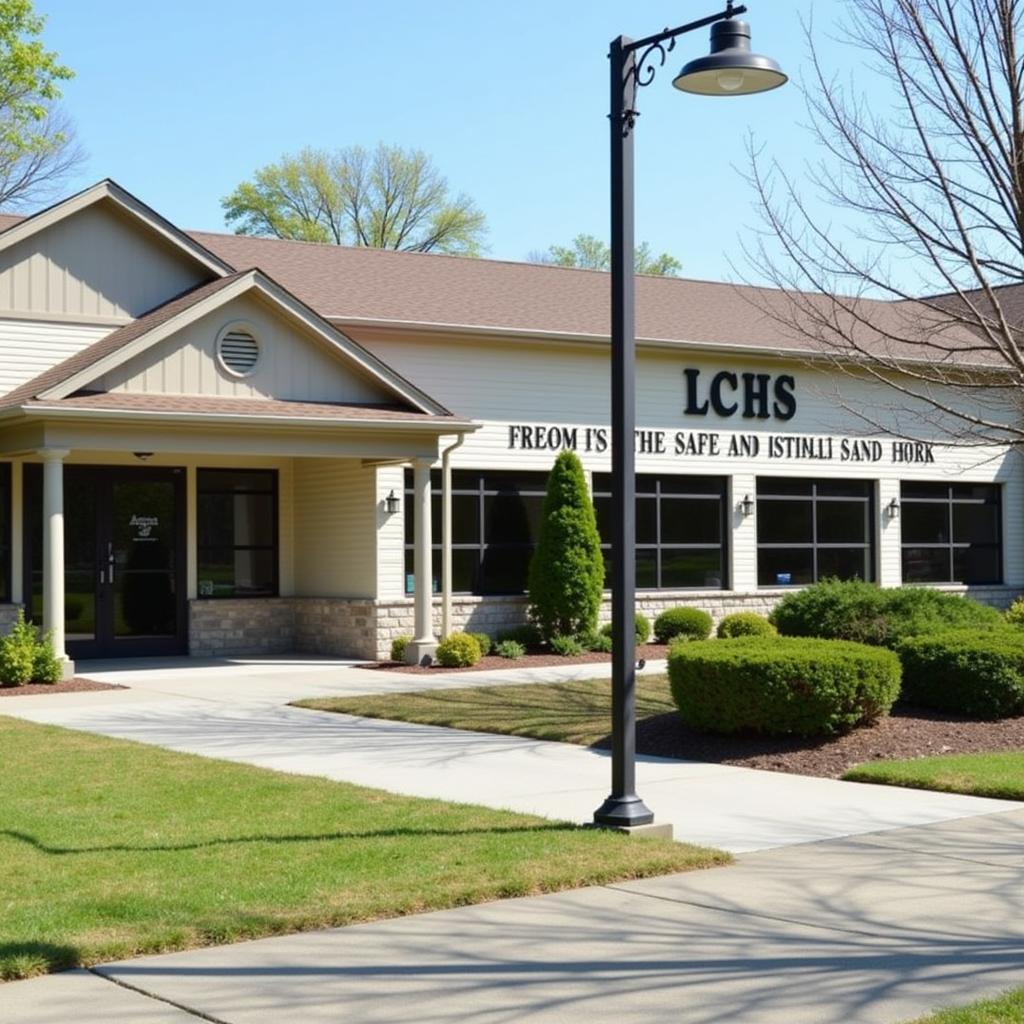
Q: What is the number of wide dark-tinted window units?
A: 4